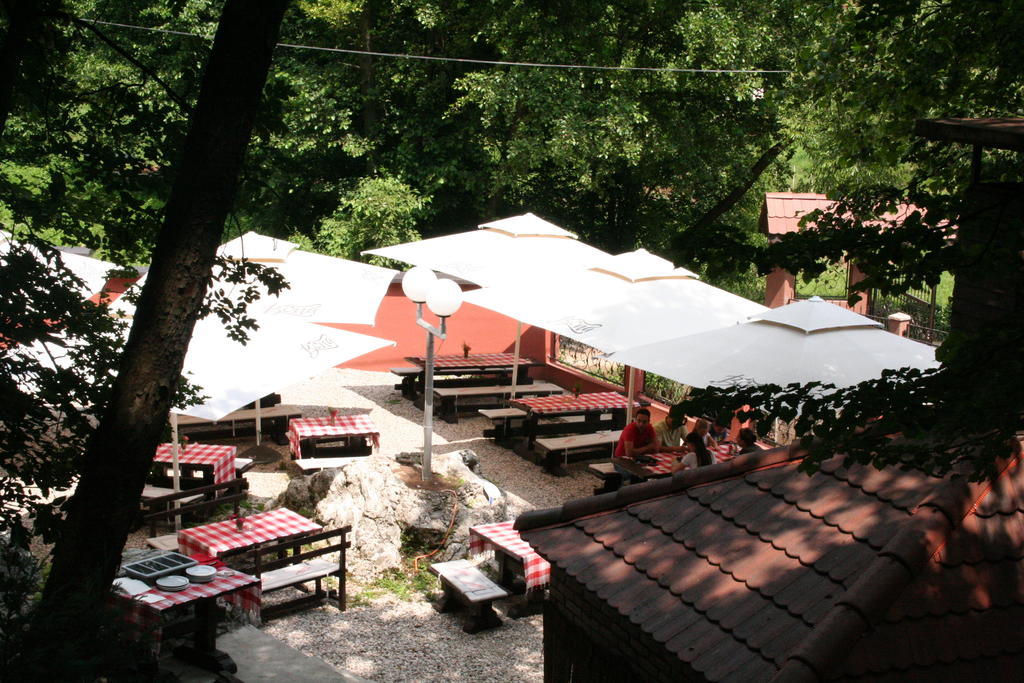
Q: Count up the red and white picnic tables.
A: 8